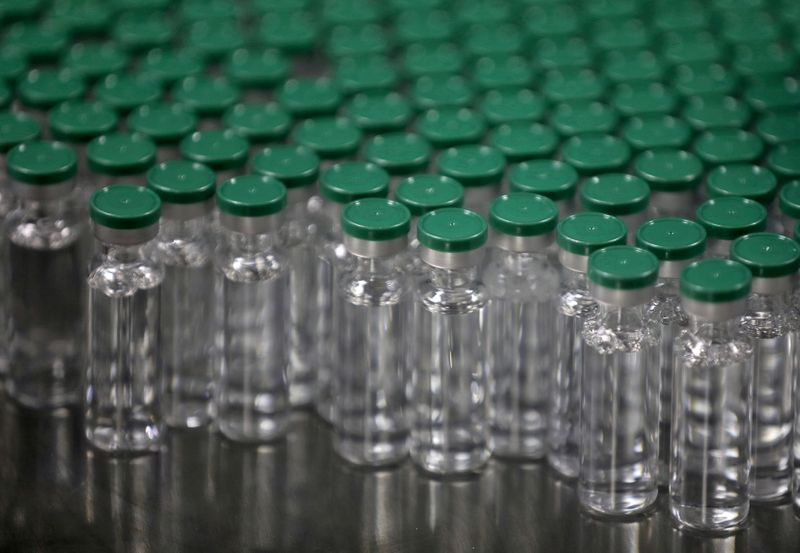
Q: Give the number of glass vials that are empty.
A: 0